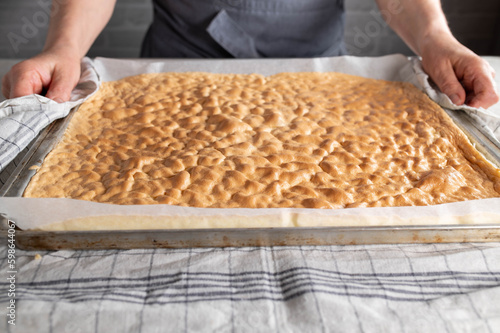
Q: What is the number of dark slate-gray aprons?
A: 1